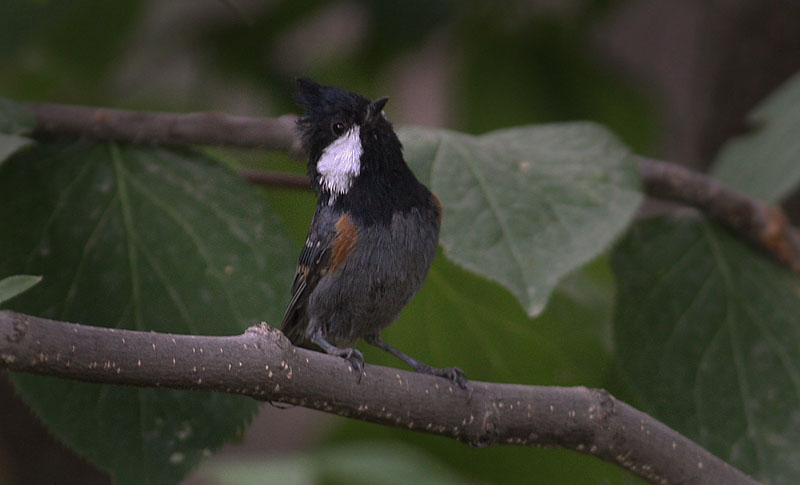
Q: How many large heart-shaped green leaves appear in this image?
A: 3